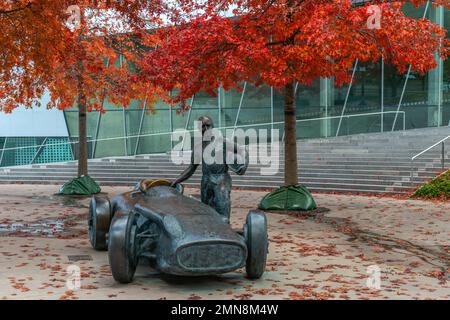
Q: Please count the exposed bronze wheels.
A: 3